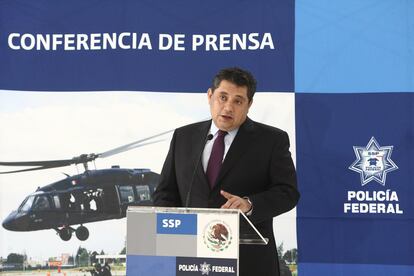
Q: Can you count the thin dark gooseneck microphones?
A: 1